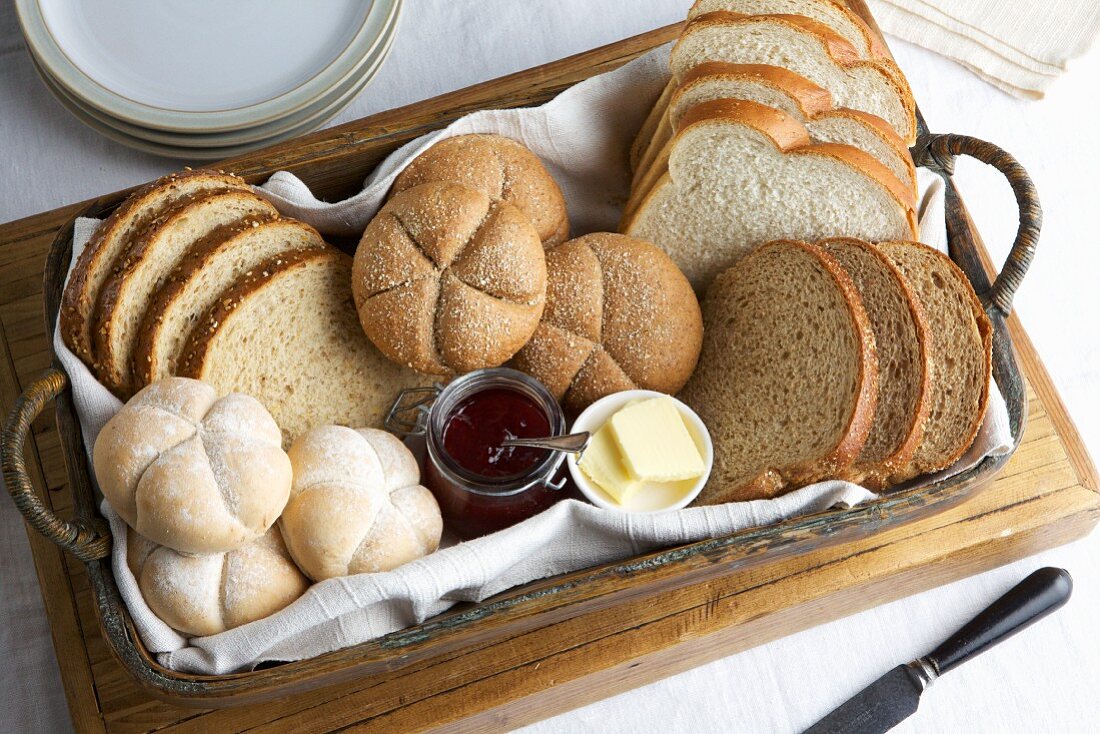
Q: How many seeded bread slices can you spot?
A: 4